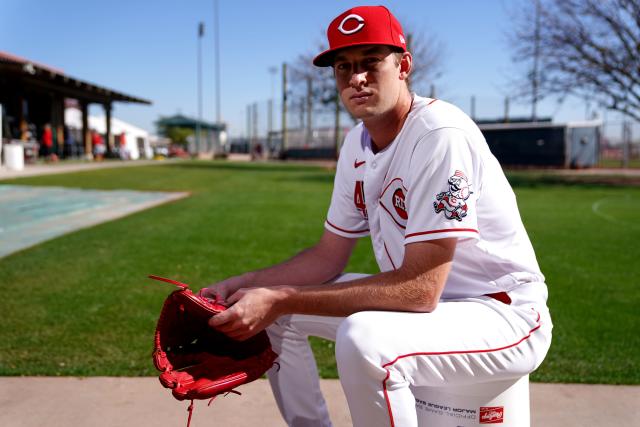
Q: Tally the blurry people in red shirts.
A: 3